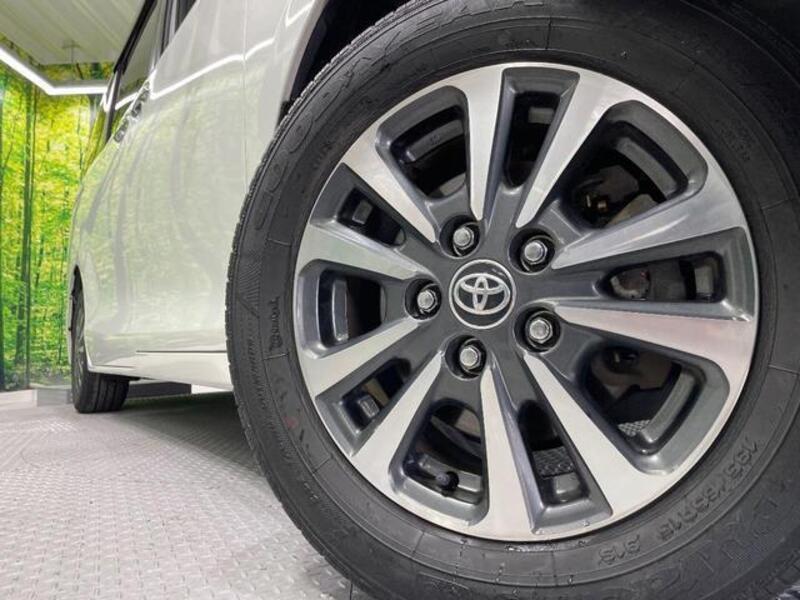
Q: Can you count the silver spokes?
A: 10